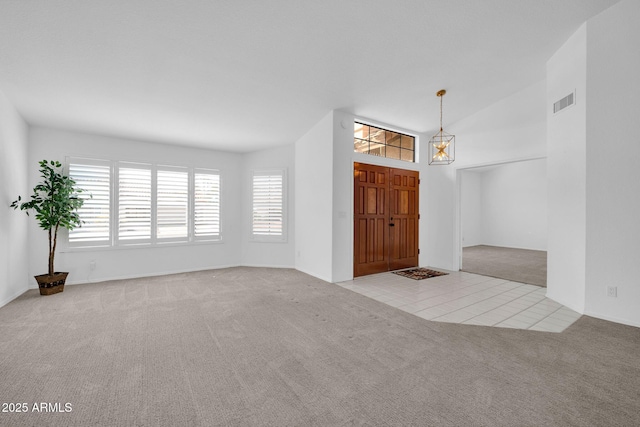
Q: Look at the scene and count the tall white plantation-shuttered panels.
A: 5